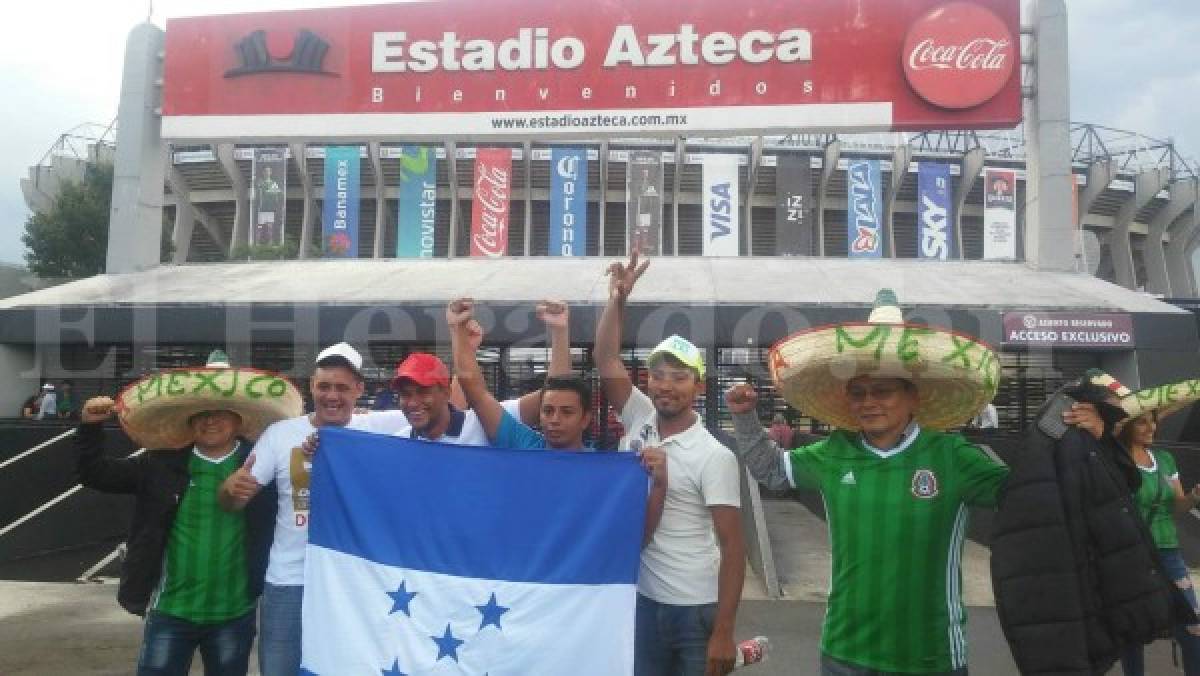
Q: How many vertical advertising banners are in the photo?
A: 11